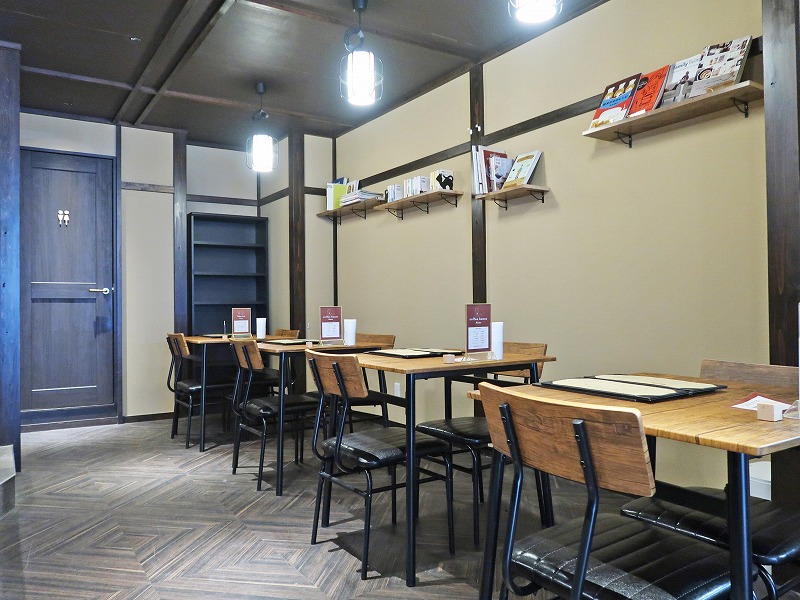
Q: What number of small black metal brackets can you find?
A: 9